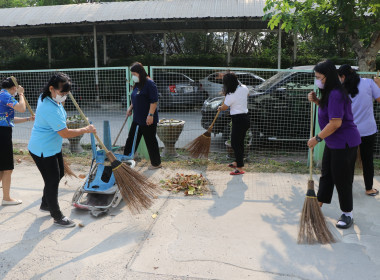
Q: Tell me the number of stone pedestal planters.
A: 2